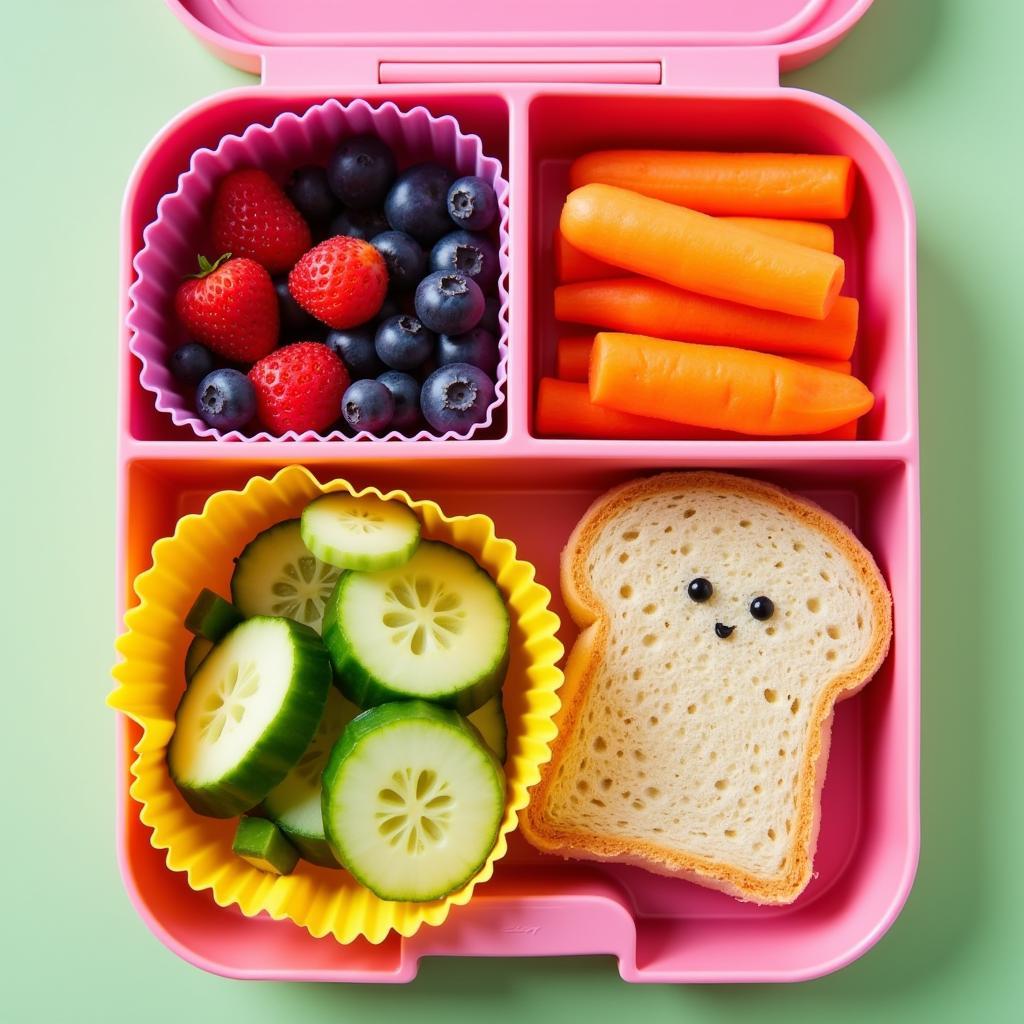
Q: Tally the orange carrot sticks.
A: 7